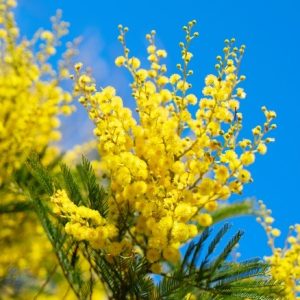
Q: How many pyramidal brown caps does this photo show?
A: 0